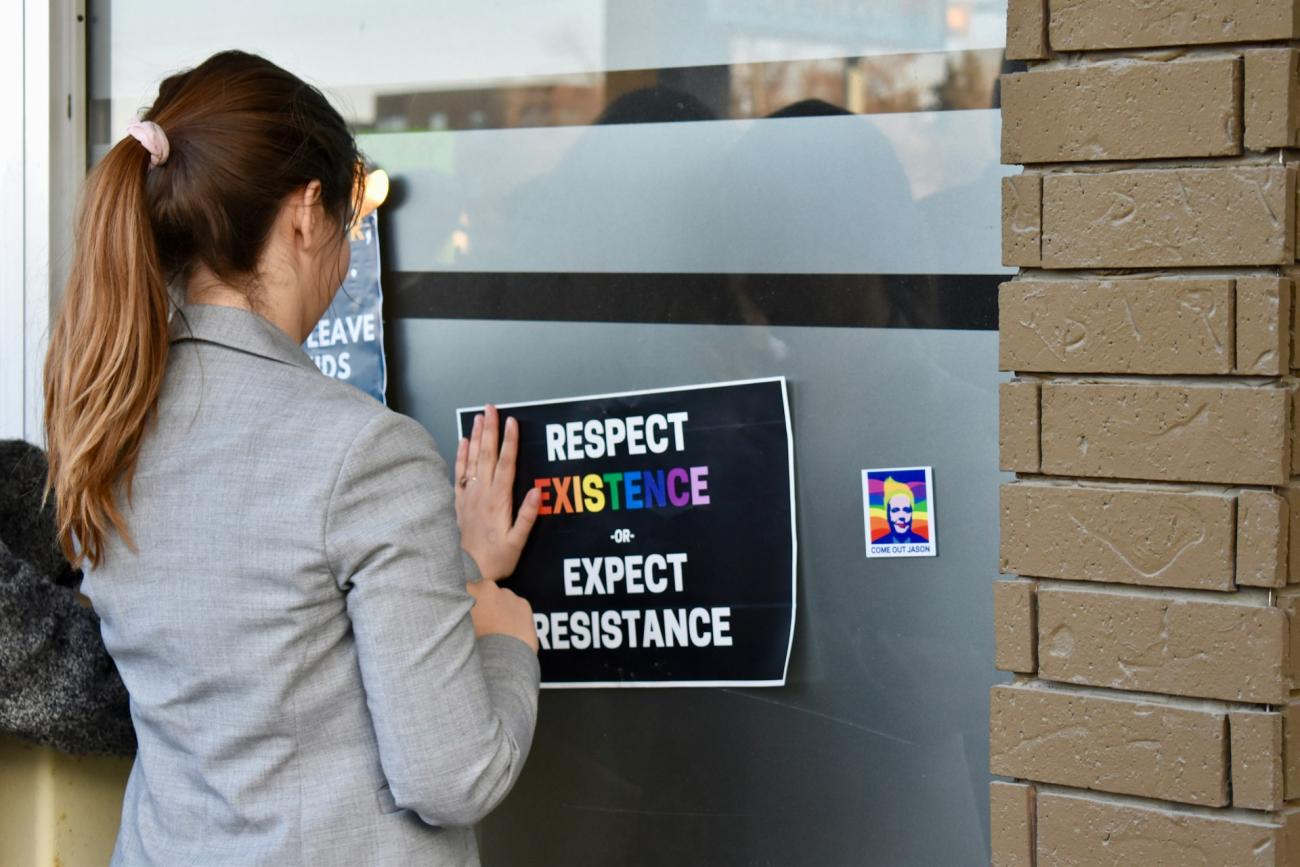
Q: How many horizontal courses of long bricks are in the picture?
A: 9